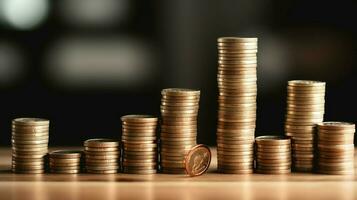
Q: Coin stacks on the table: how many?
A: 9